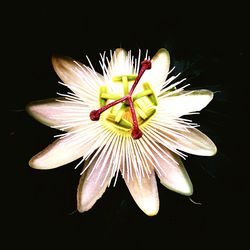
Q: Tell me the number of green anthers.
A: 5